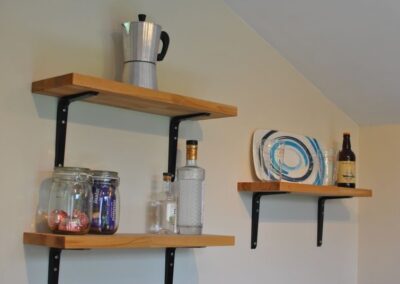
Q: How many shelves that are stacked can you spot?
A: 2